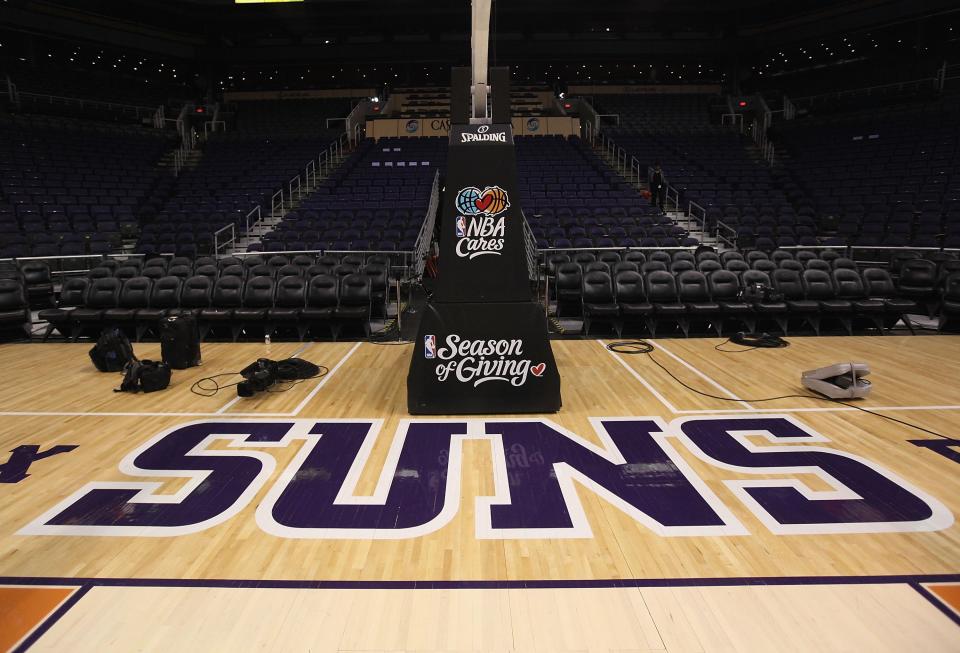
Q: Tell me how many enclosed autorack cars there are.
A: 0